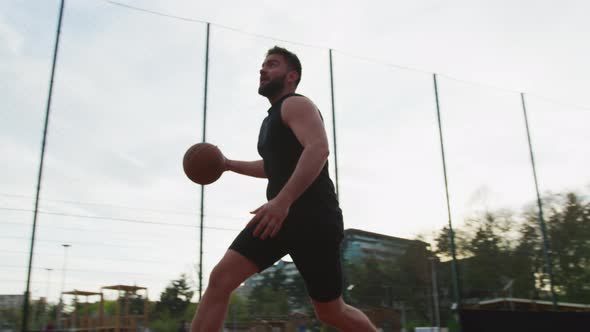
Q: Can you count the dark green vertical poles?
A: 5